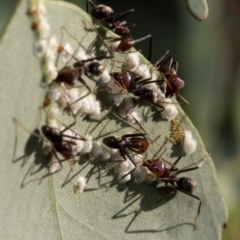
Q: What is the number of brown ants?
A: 7